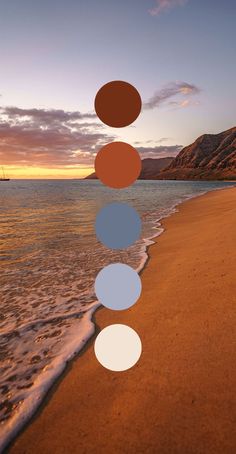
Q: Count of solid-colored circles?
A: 5